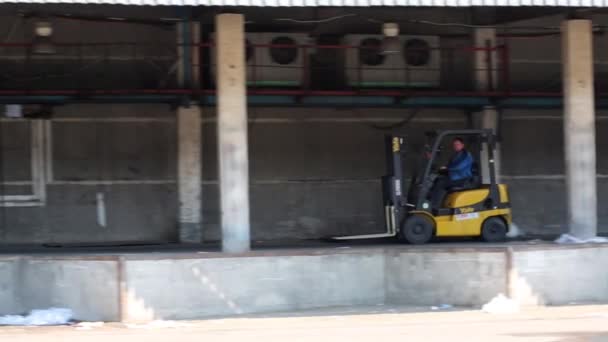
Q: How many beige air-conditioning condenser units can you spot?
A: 2